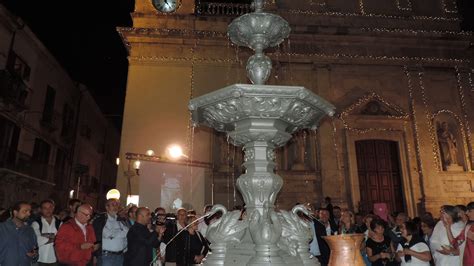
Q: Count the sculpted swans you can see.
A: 3